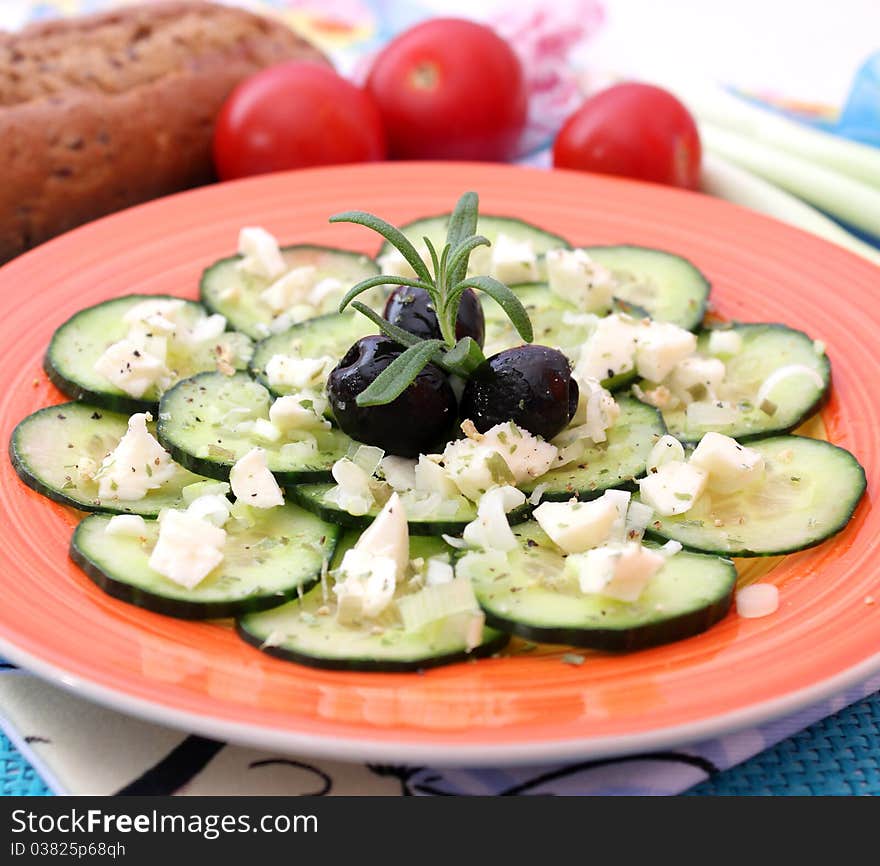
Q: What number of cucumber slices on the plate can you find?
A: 15